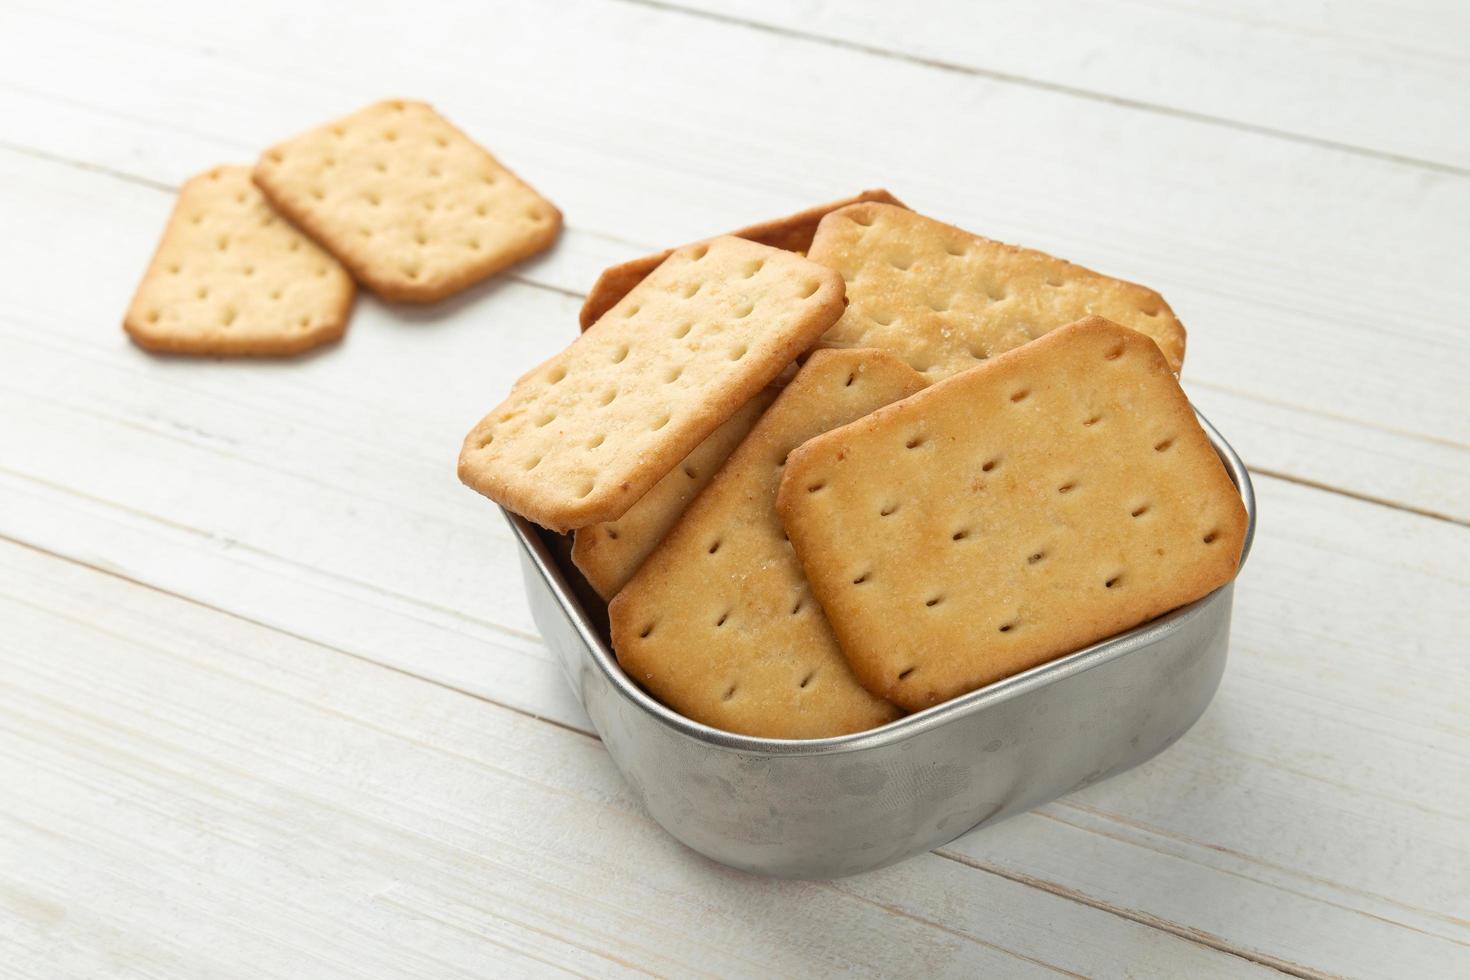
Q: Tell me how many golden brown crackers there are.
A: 8